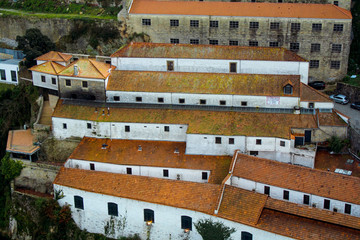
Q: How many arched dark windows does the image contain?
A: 5